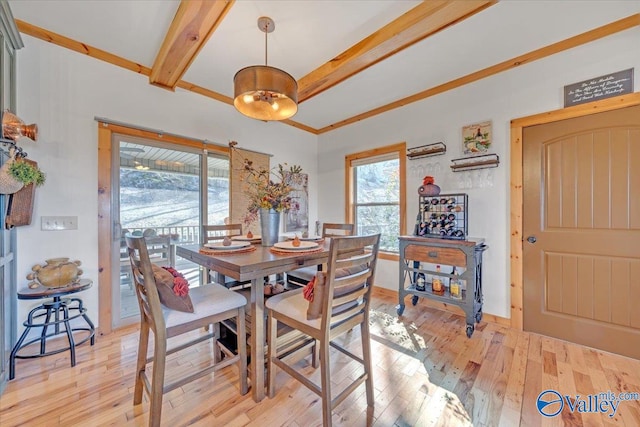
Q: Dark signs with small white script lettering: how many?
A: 1